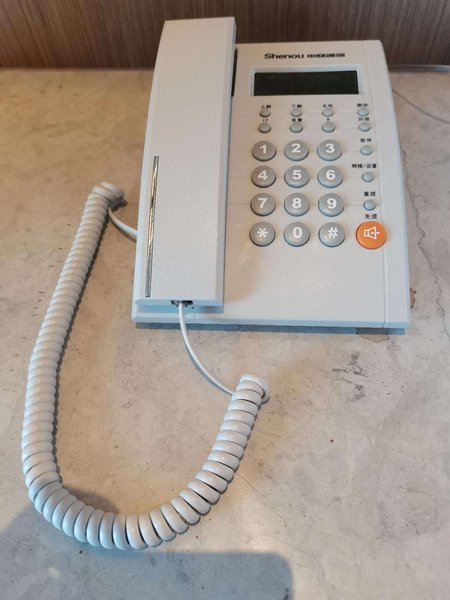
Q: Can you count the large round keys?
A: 13